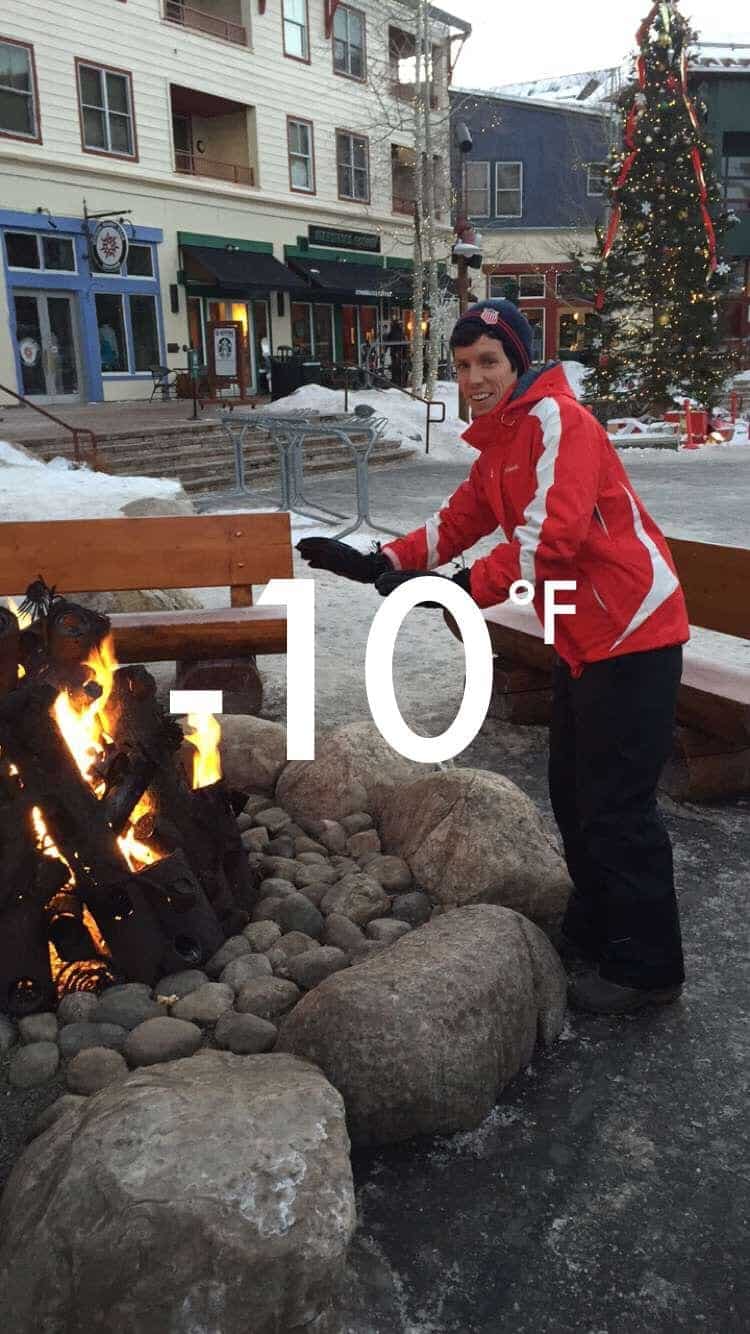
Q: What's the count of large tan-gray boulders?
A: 5